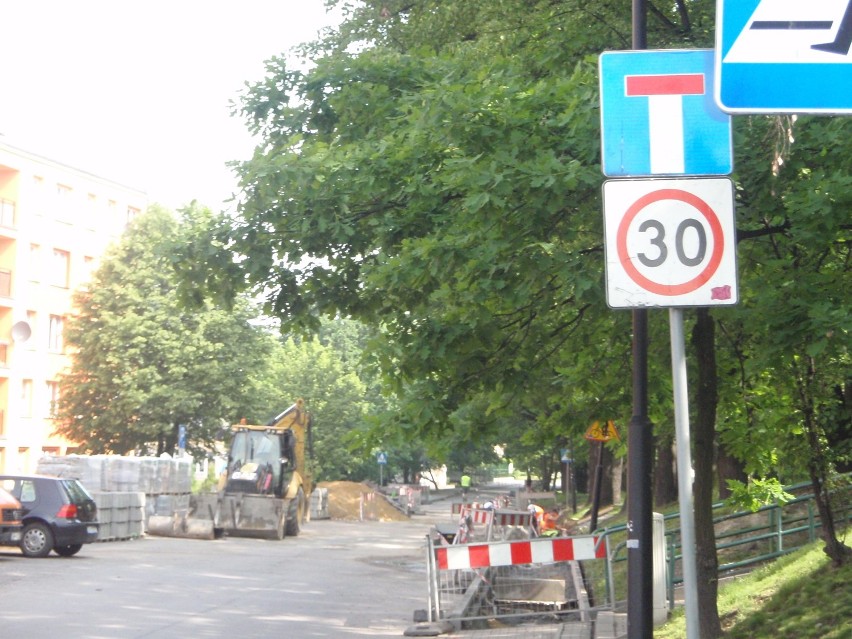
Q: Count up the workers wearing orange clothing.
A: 2